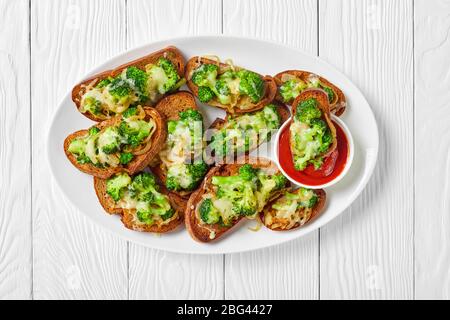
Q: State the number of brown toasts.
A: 10